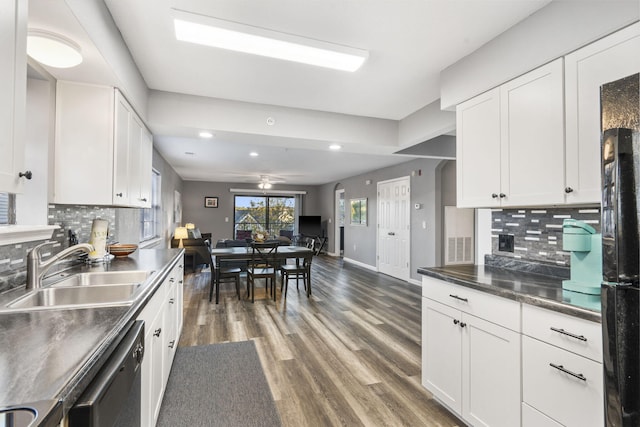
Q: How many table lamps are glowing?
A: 2